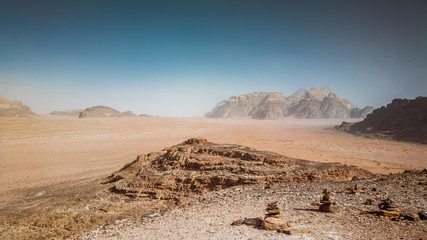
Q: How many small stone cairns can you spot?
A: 3